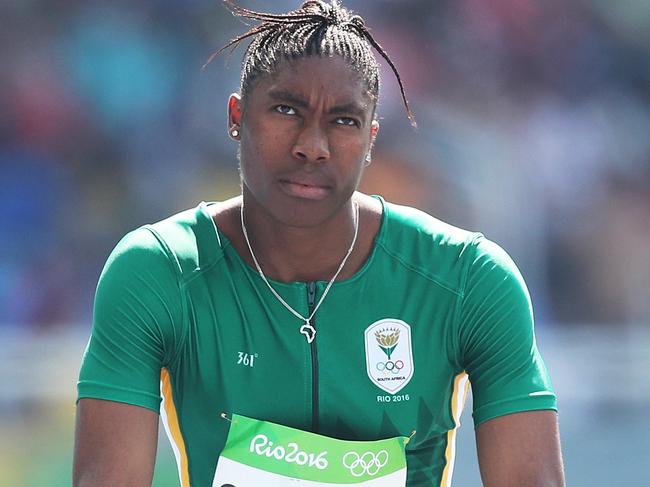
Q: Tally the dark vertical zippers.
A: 1